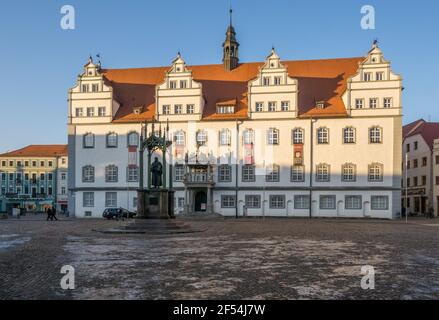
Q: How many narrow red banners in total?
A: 4